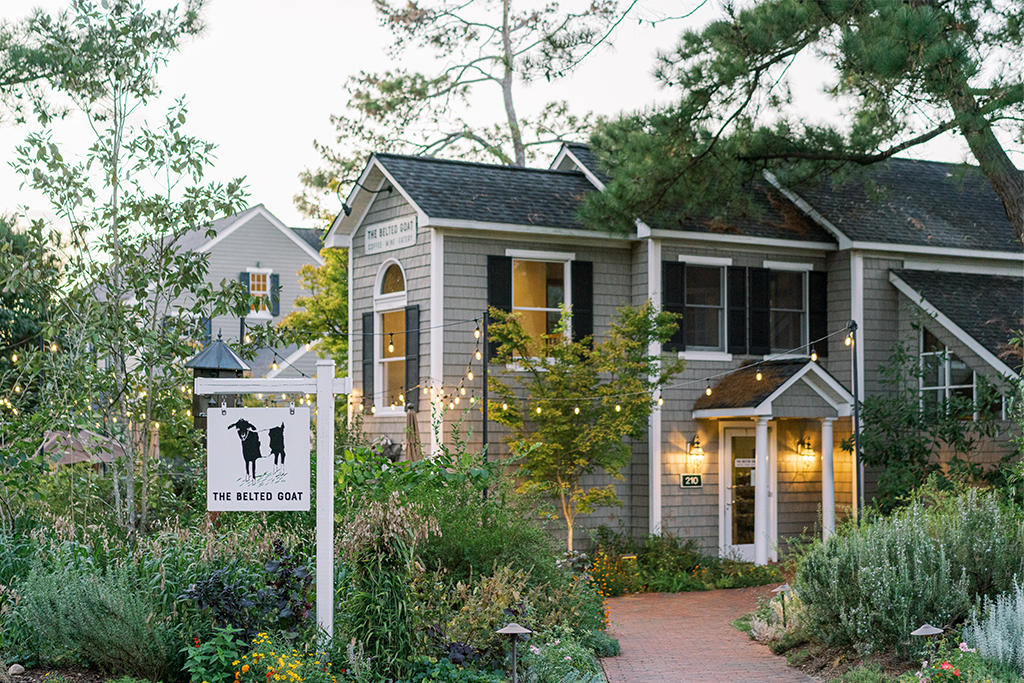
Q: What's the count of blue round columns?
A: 0